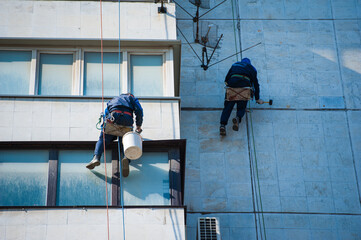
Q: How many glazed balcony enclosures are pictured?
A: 2